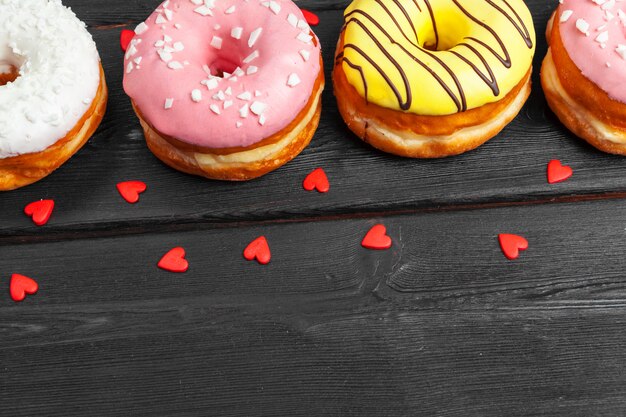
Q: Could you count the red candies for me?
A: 11